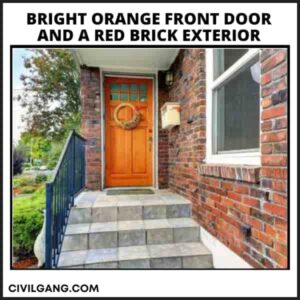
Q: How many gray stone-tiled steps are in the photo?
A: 3